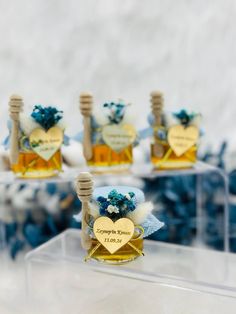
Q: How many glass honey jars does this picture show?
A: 4